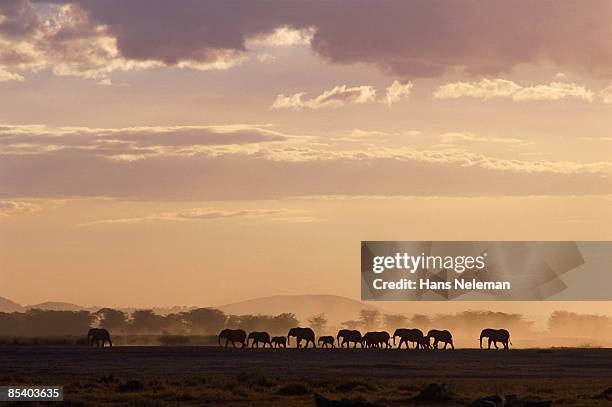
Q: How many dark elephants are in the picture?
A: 12